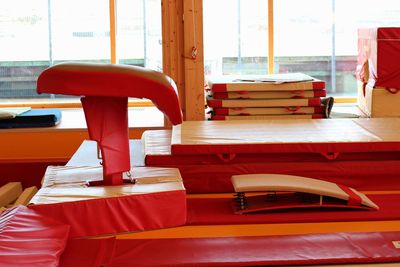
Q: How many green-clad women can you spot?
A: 0